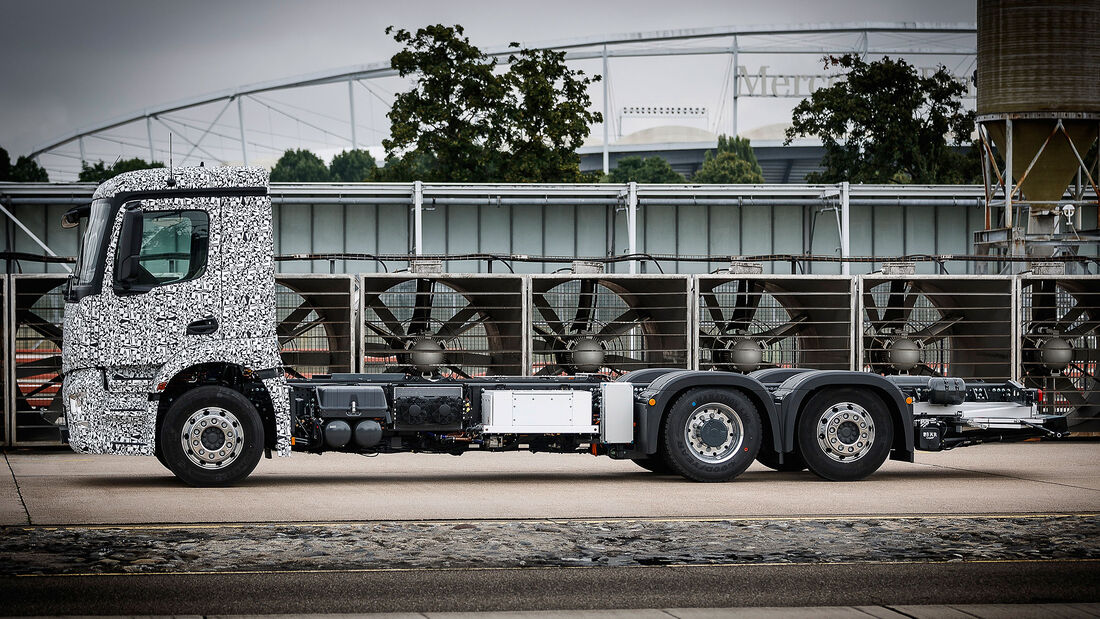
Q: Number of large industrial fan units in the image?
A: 7